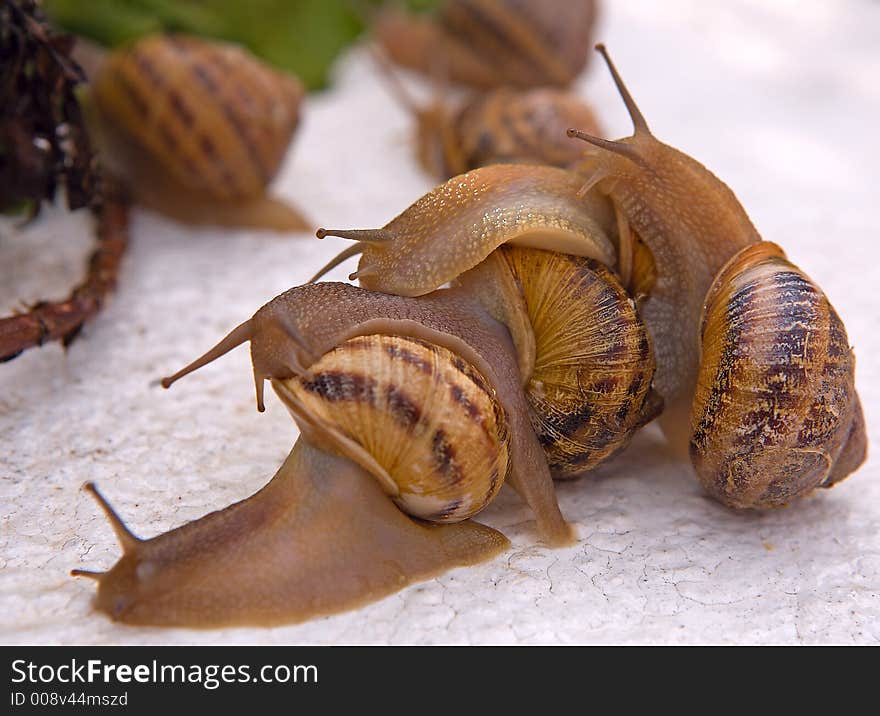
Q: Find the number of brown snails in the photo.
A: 7